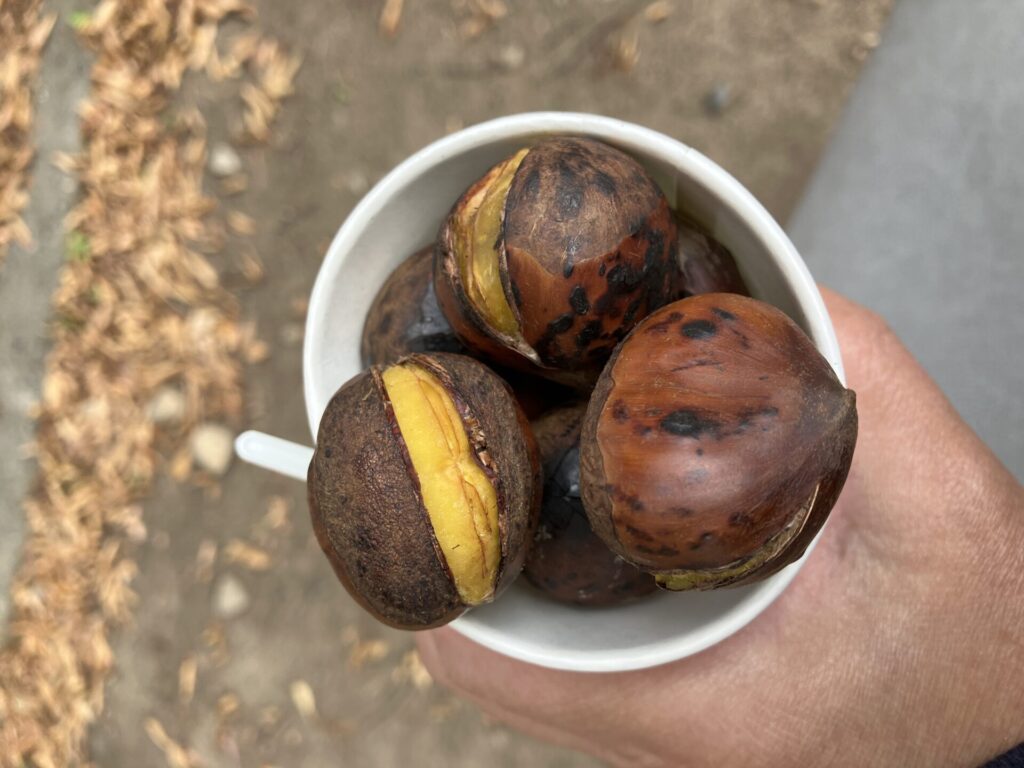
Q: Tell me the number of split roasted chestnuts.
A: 3